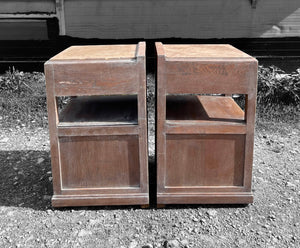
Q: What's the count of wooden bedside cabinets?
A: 2